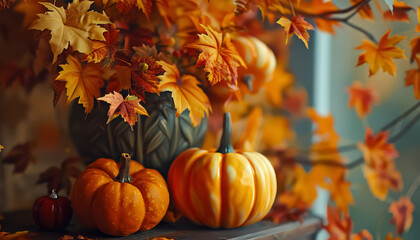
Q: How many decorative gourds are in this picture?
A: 4